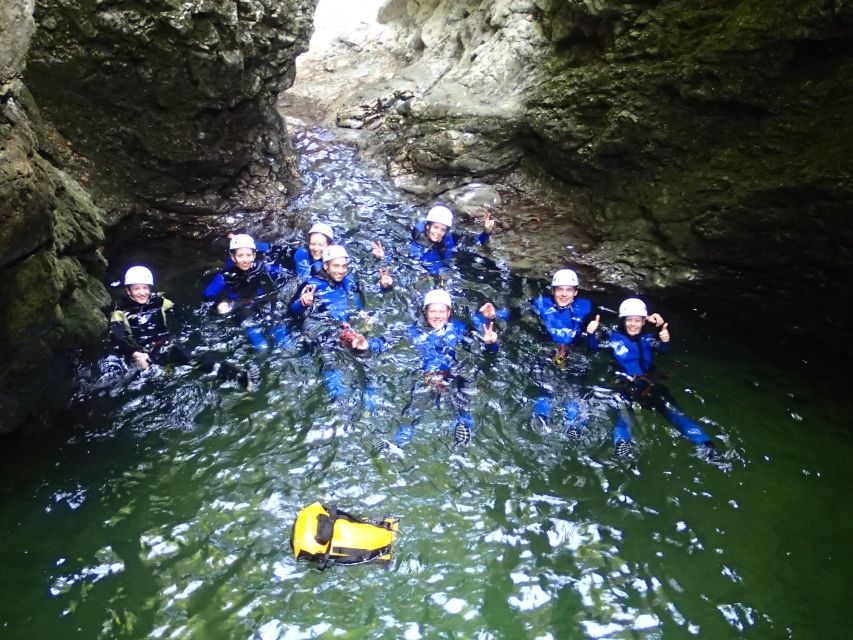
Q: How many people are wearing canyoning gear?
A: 8